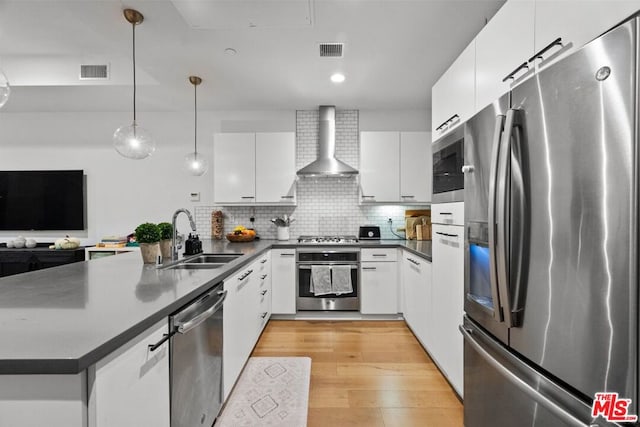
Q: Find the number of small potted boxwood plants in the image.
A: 2